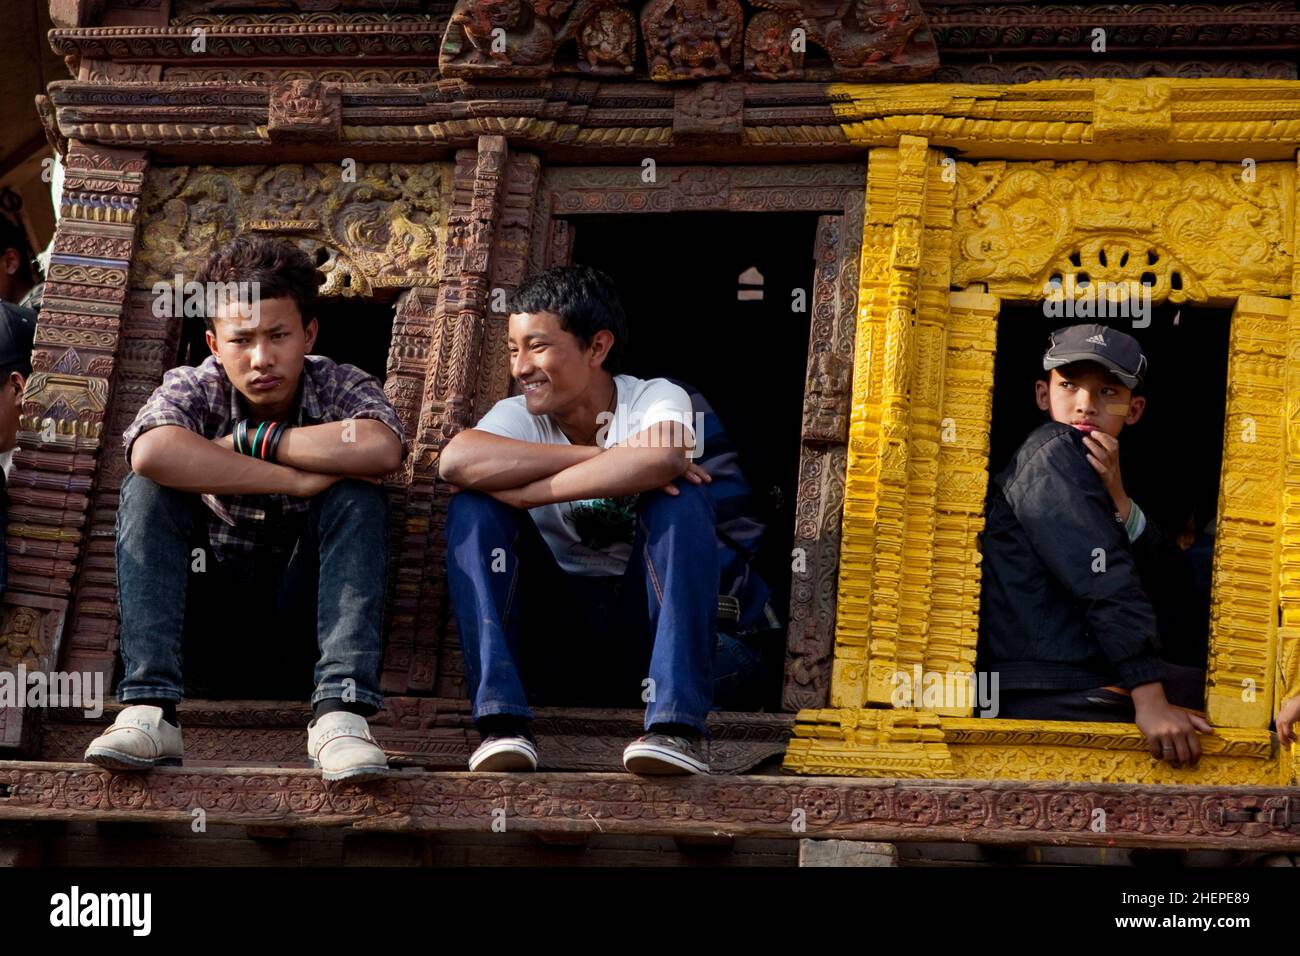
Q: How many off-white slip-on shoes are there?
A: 2